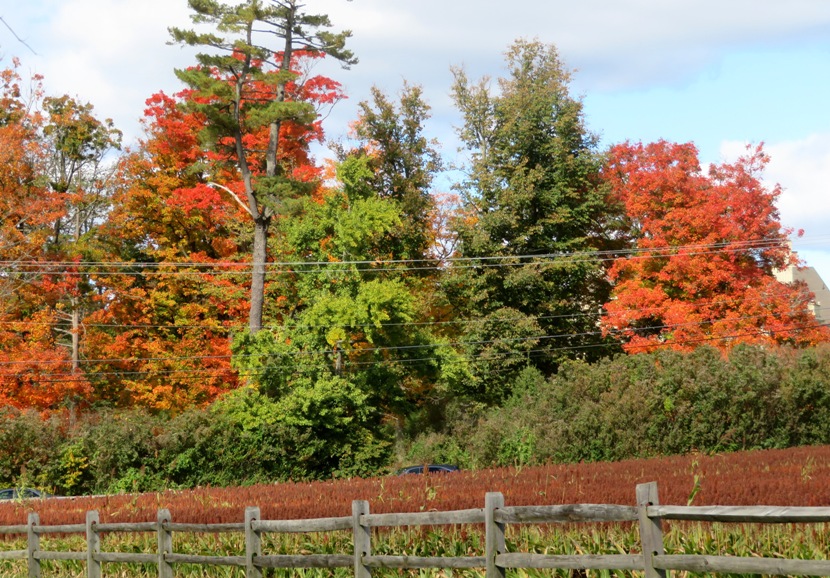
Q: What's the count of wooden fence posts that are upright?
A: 7